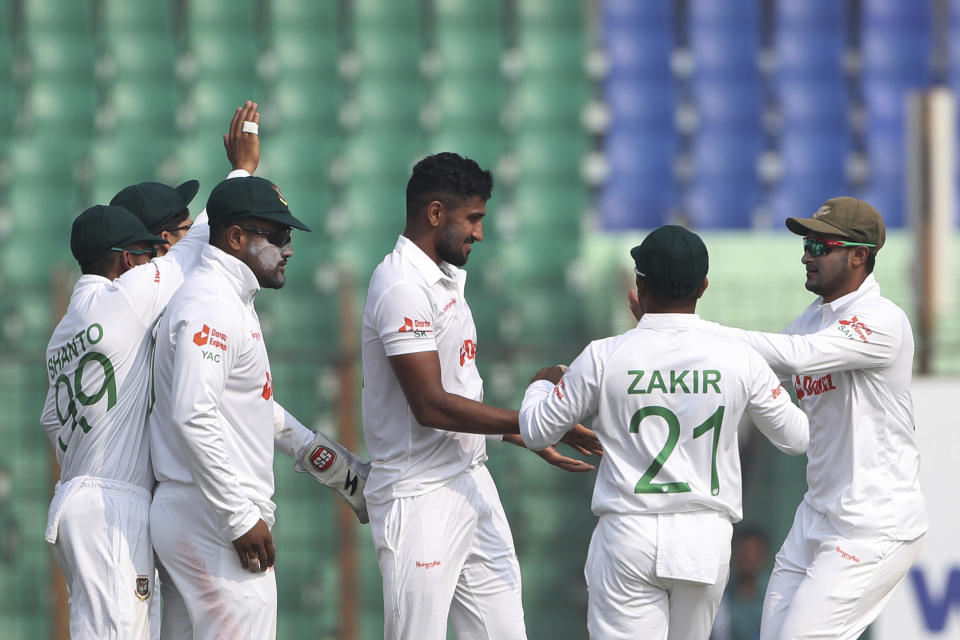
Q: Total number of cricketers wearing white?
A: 6